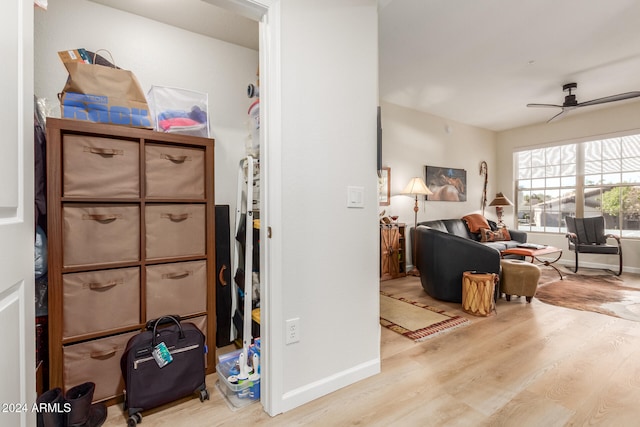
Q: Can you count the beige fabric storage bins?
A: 8